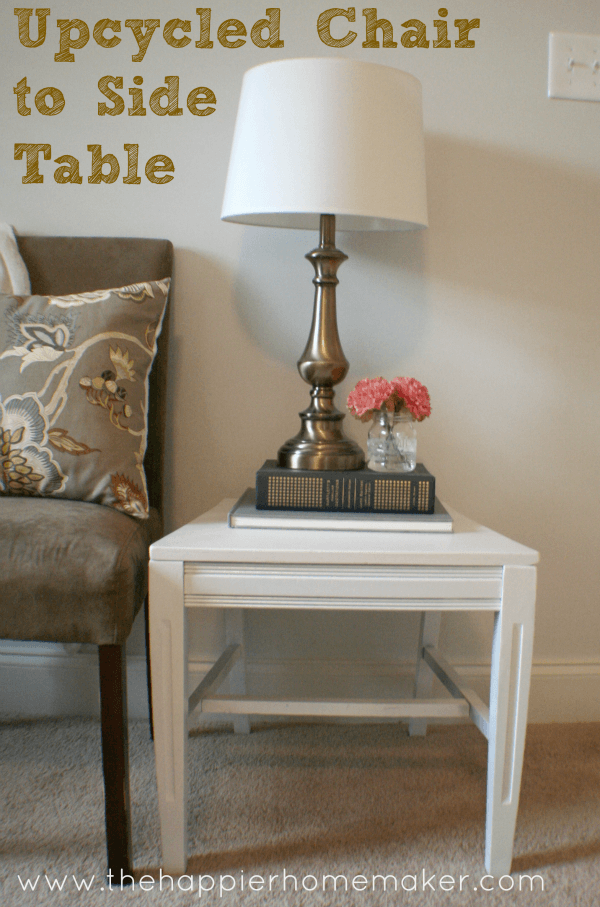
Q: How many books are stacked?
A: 2